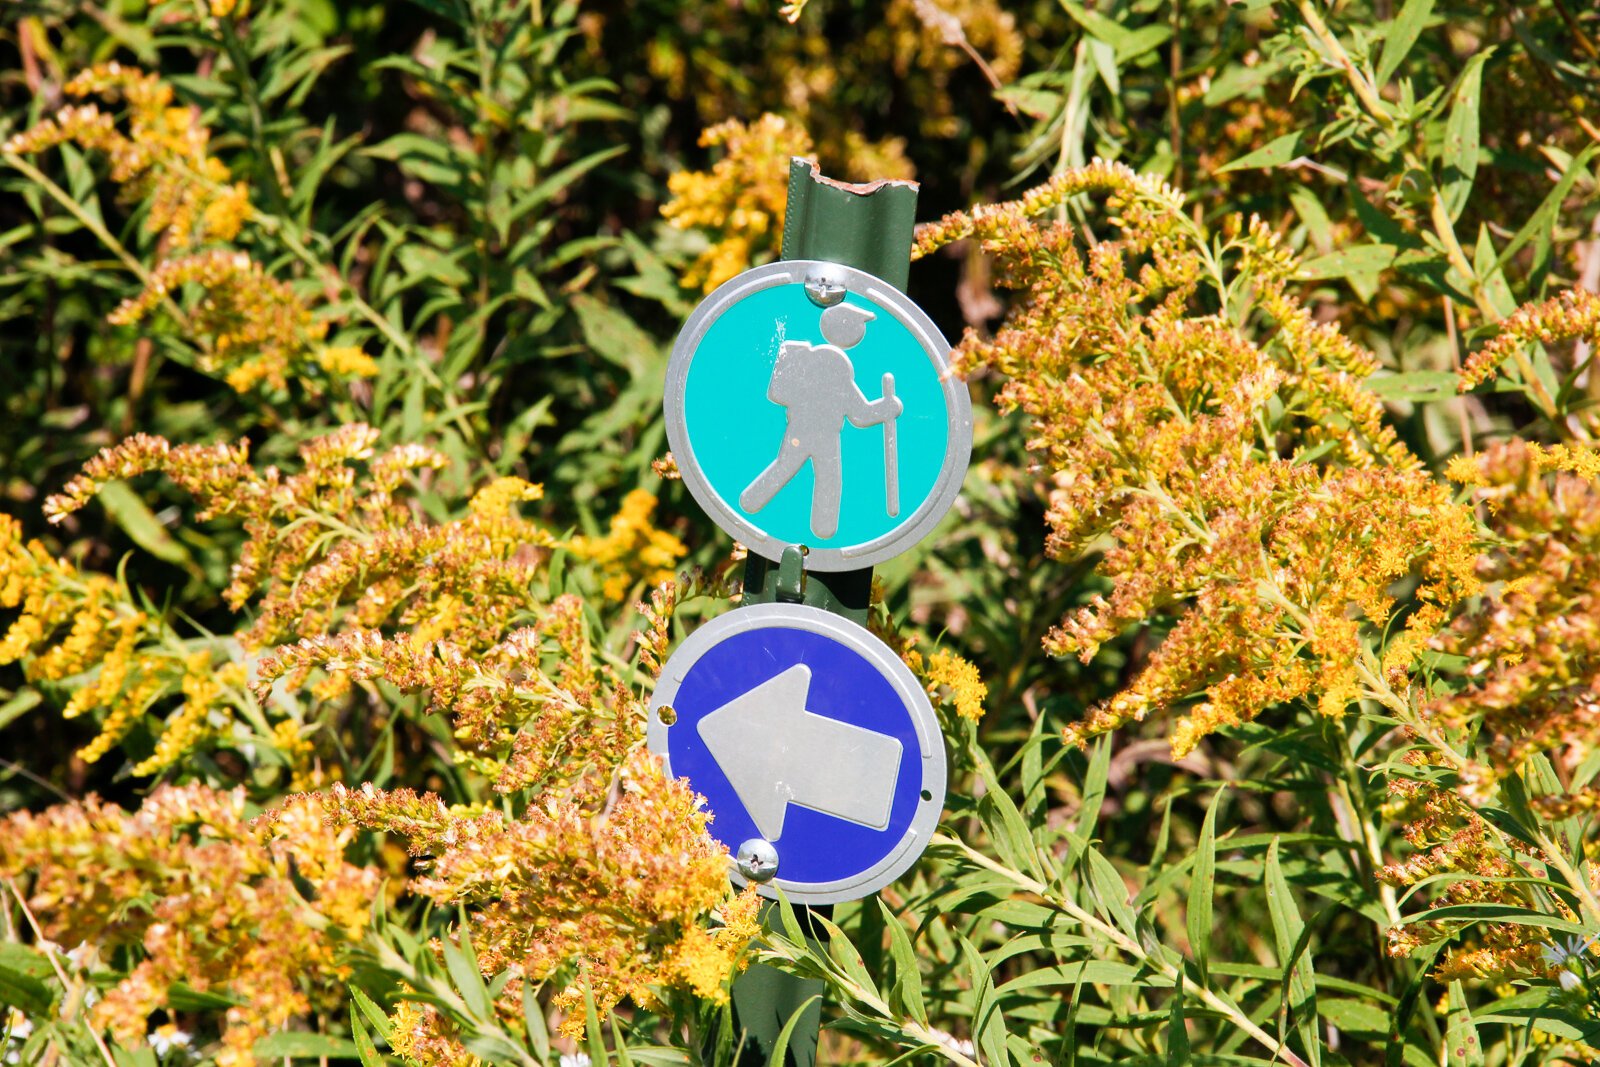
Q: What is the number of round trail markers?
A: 2